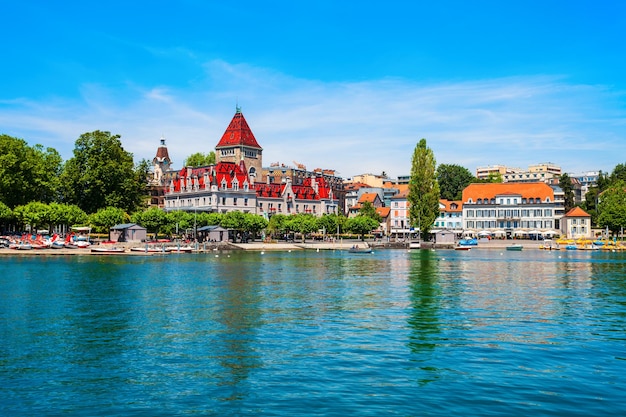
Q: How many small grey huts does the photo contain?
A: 3